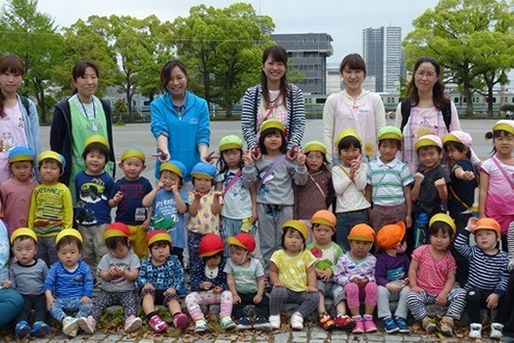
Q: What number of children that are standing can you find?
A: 14